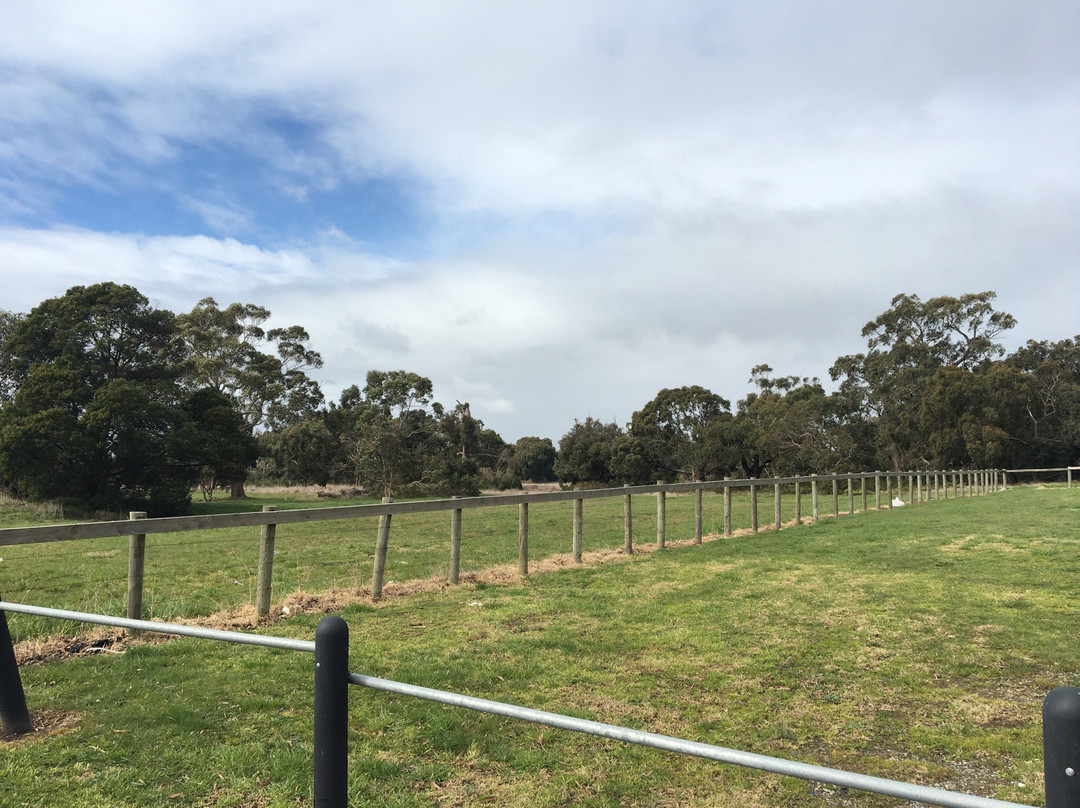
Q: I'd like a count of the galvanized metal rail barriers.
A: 2